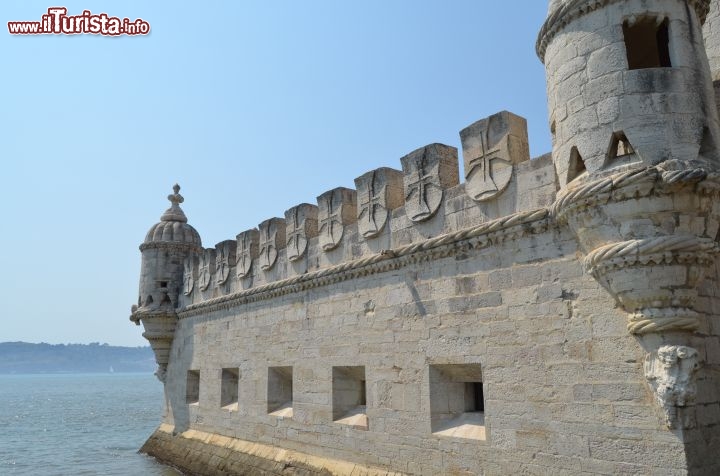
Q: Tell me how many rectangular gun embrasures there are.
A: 5